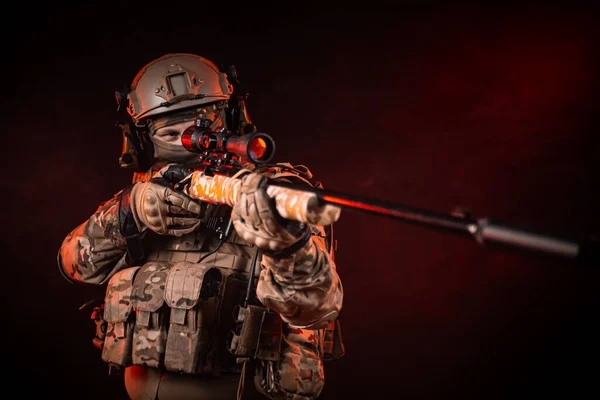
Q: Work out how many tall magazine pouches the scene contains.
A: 3